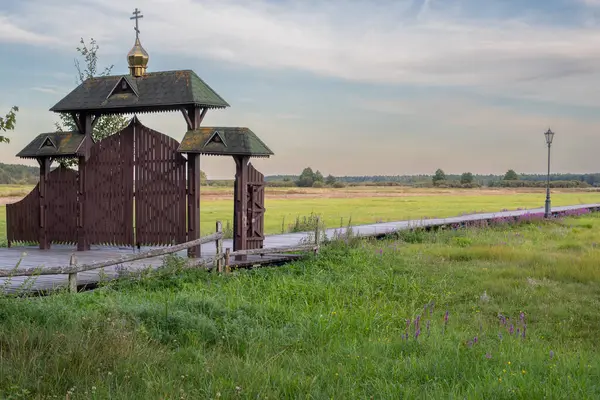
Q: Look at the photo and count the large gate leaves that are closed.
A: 2